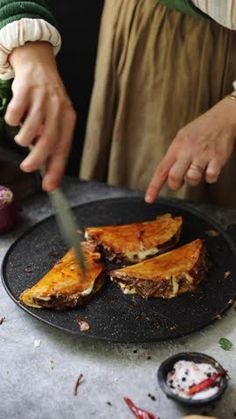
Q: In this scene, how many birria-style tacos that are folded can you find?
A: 3